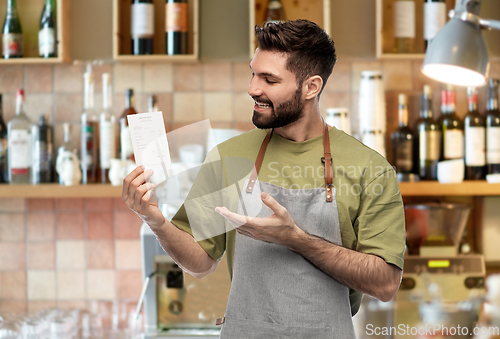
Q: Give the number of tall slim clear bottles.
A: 2